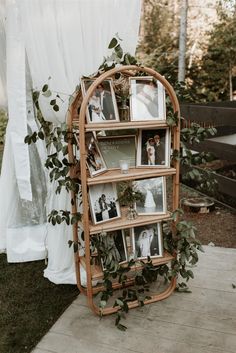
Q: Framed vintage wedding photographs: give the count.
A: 8